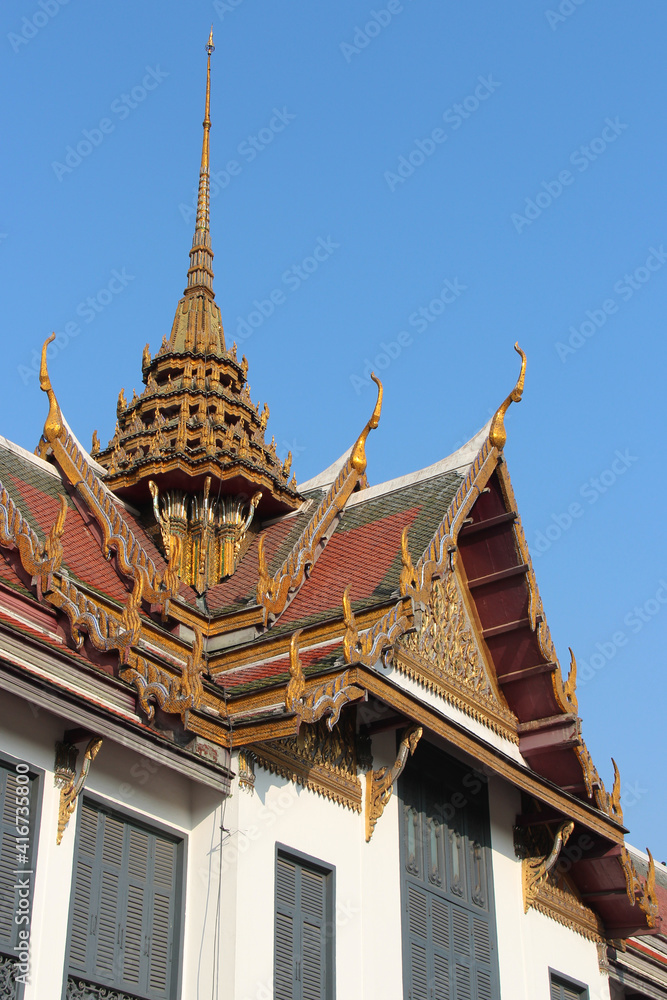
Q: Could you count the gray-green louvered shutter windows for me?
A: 5